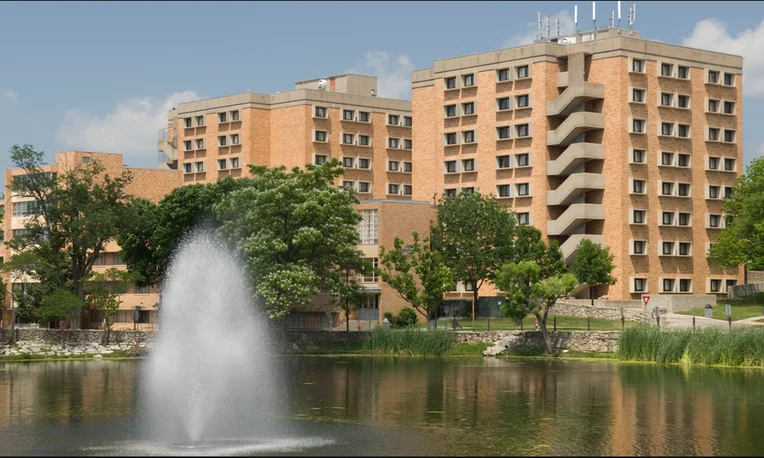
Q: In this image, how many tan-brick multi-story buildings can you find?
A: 3